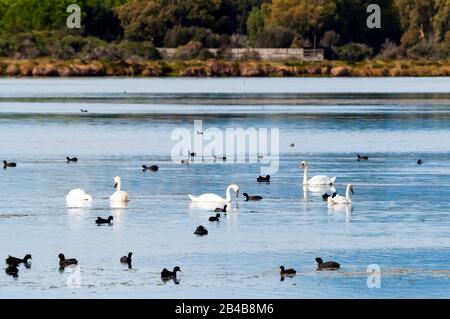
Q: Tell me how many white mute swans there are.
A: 5